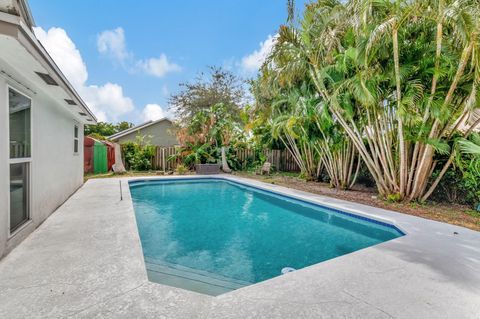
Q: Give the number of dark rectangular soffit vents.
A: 4